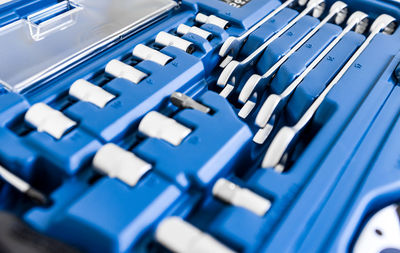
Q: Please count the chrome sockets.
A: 11